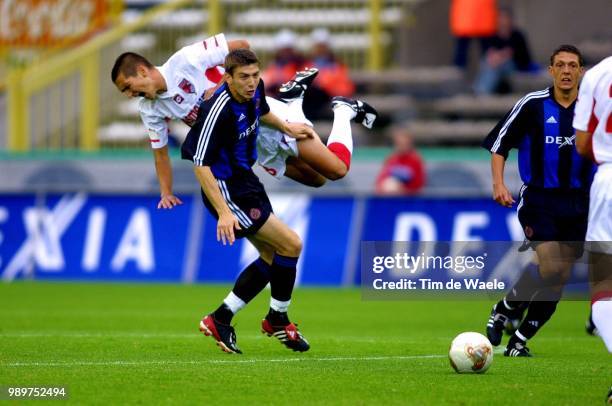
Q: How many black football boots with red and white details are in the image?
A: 2